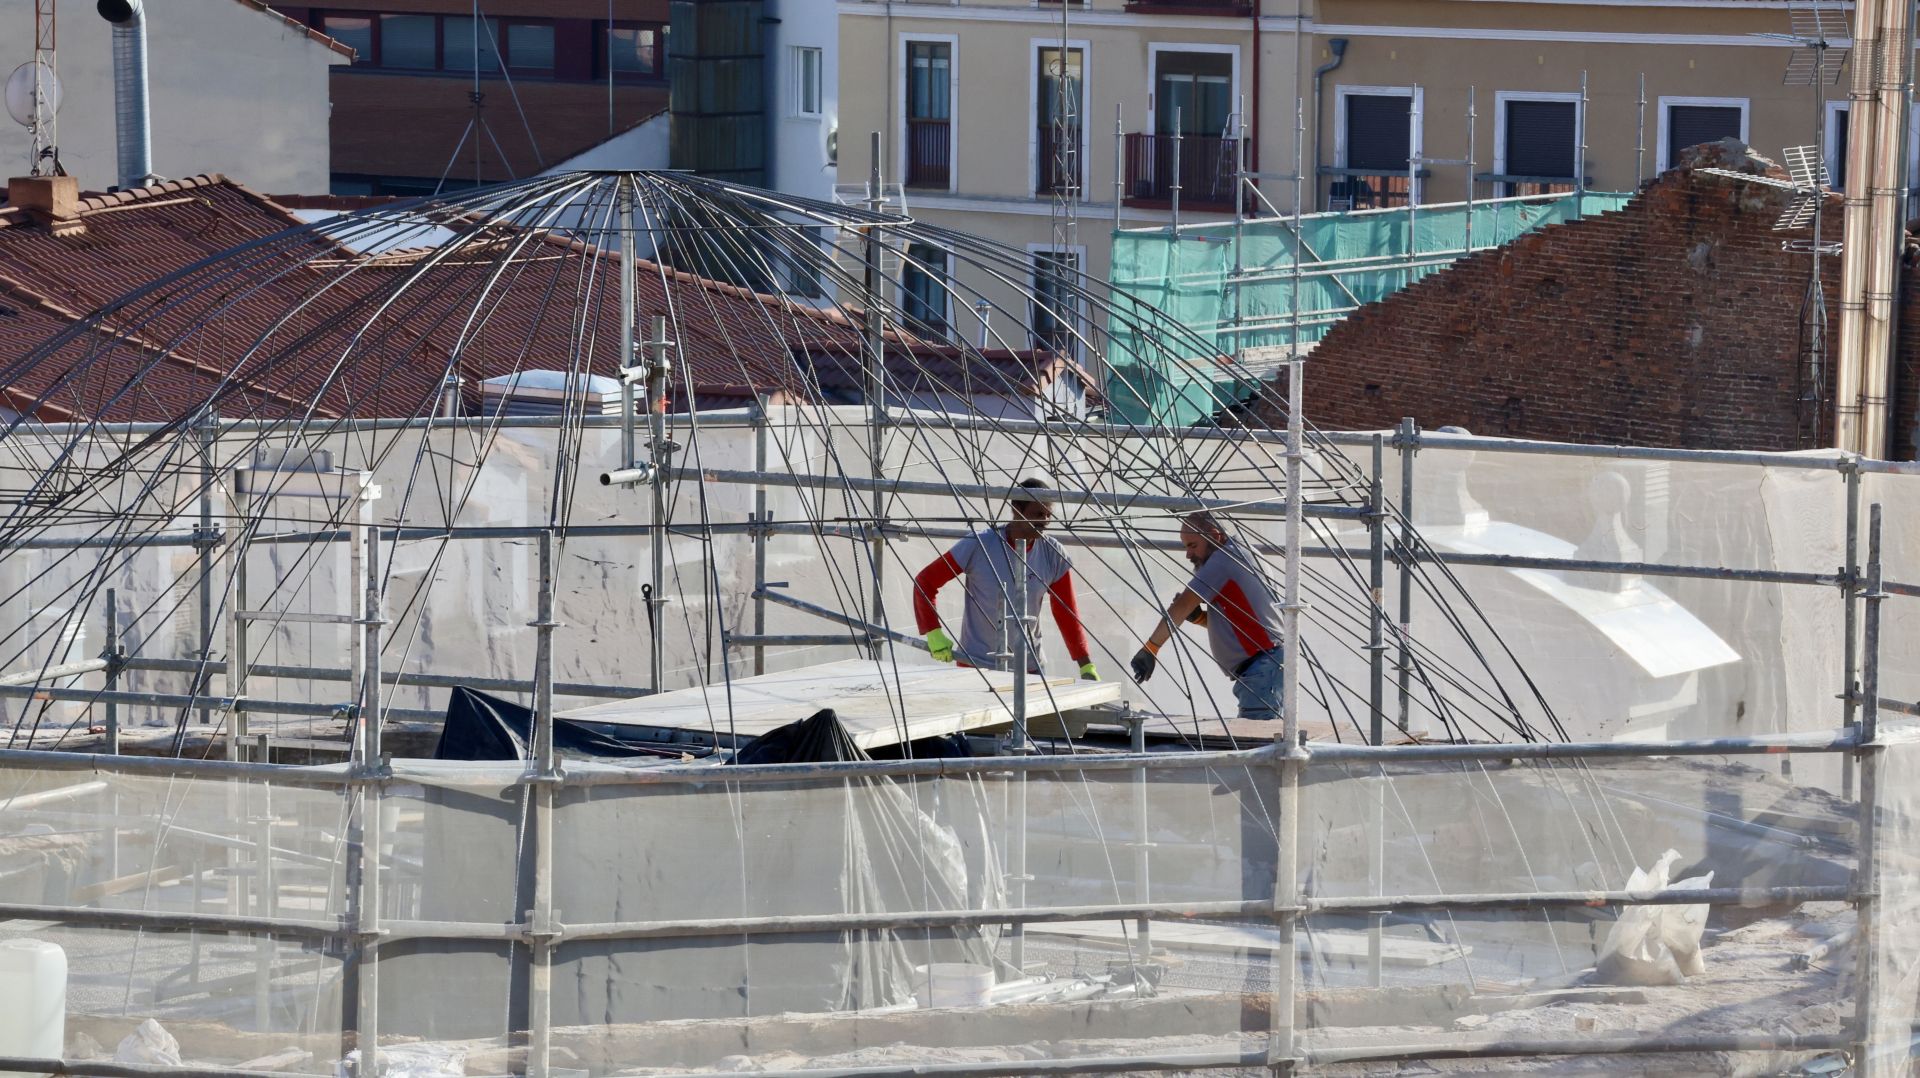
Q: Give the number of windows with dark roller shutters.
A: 3